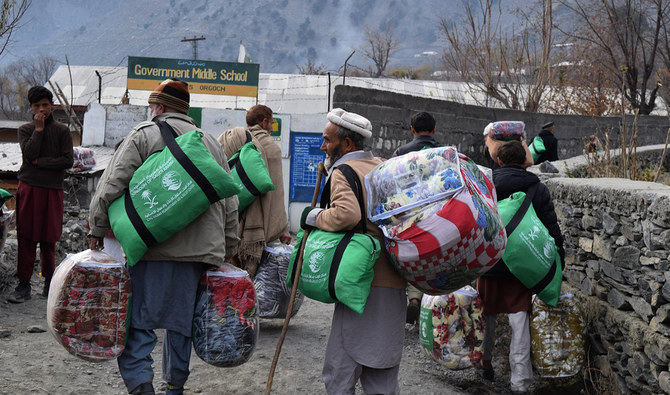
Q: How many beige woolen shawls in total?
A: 1